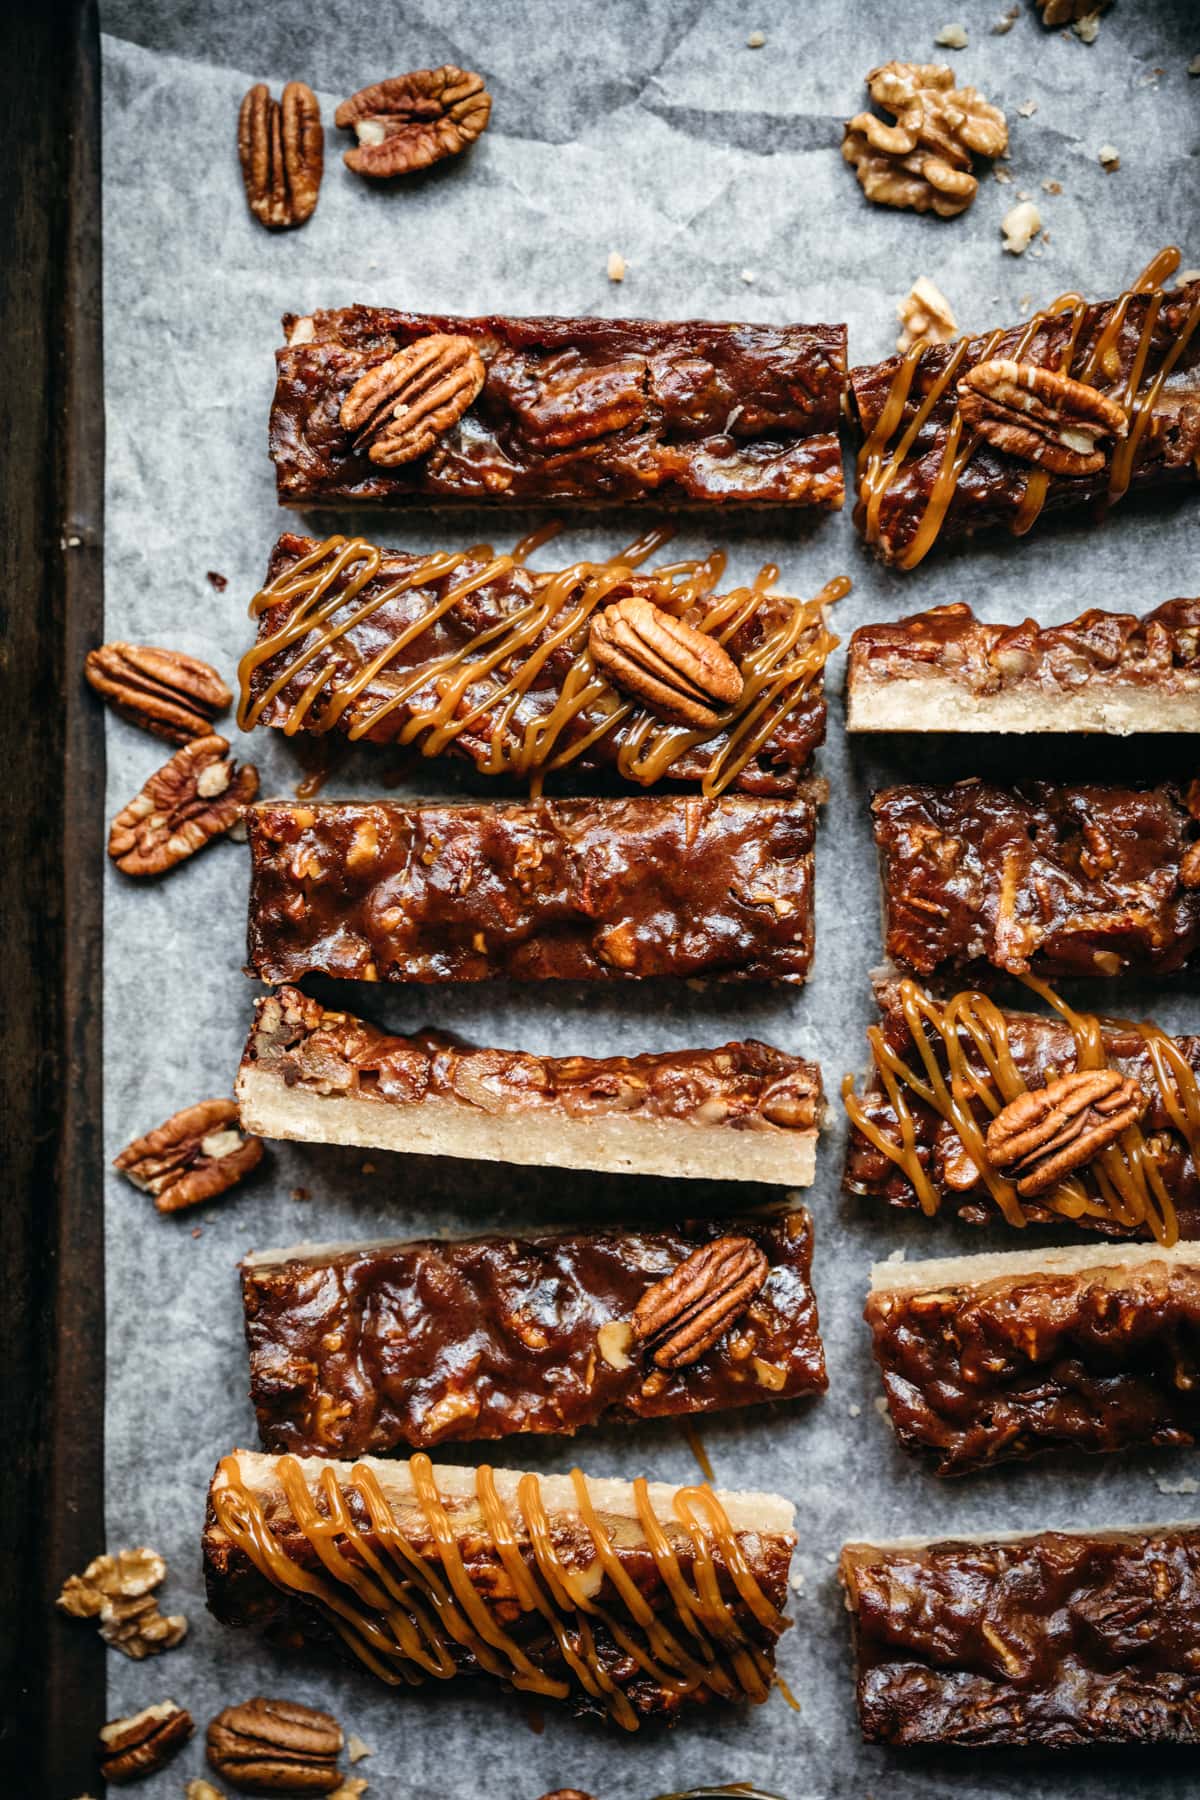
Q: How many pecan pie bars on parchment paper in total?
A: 12